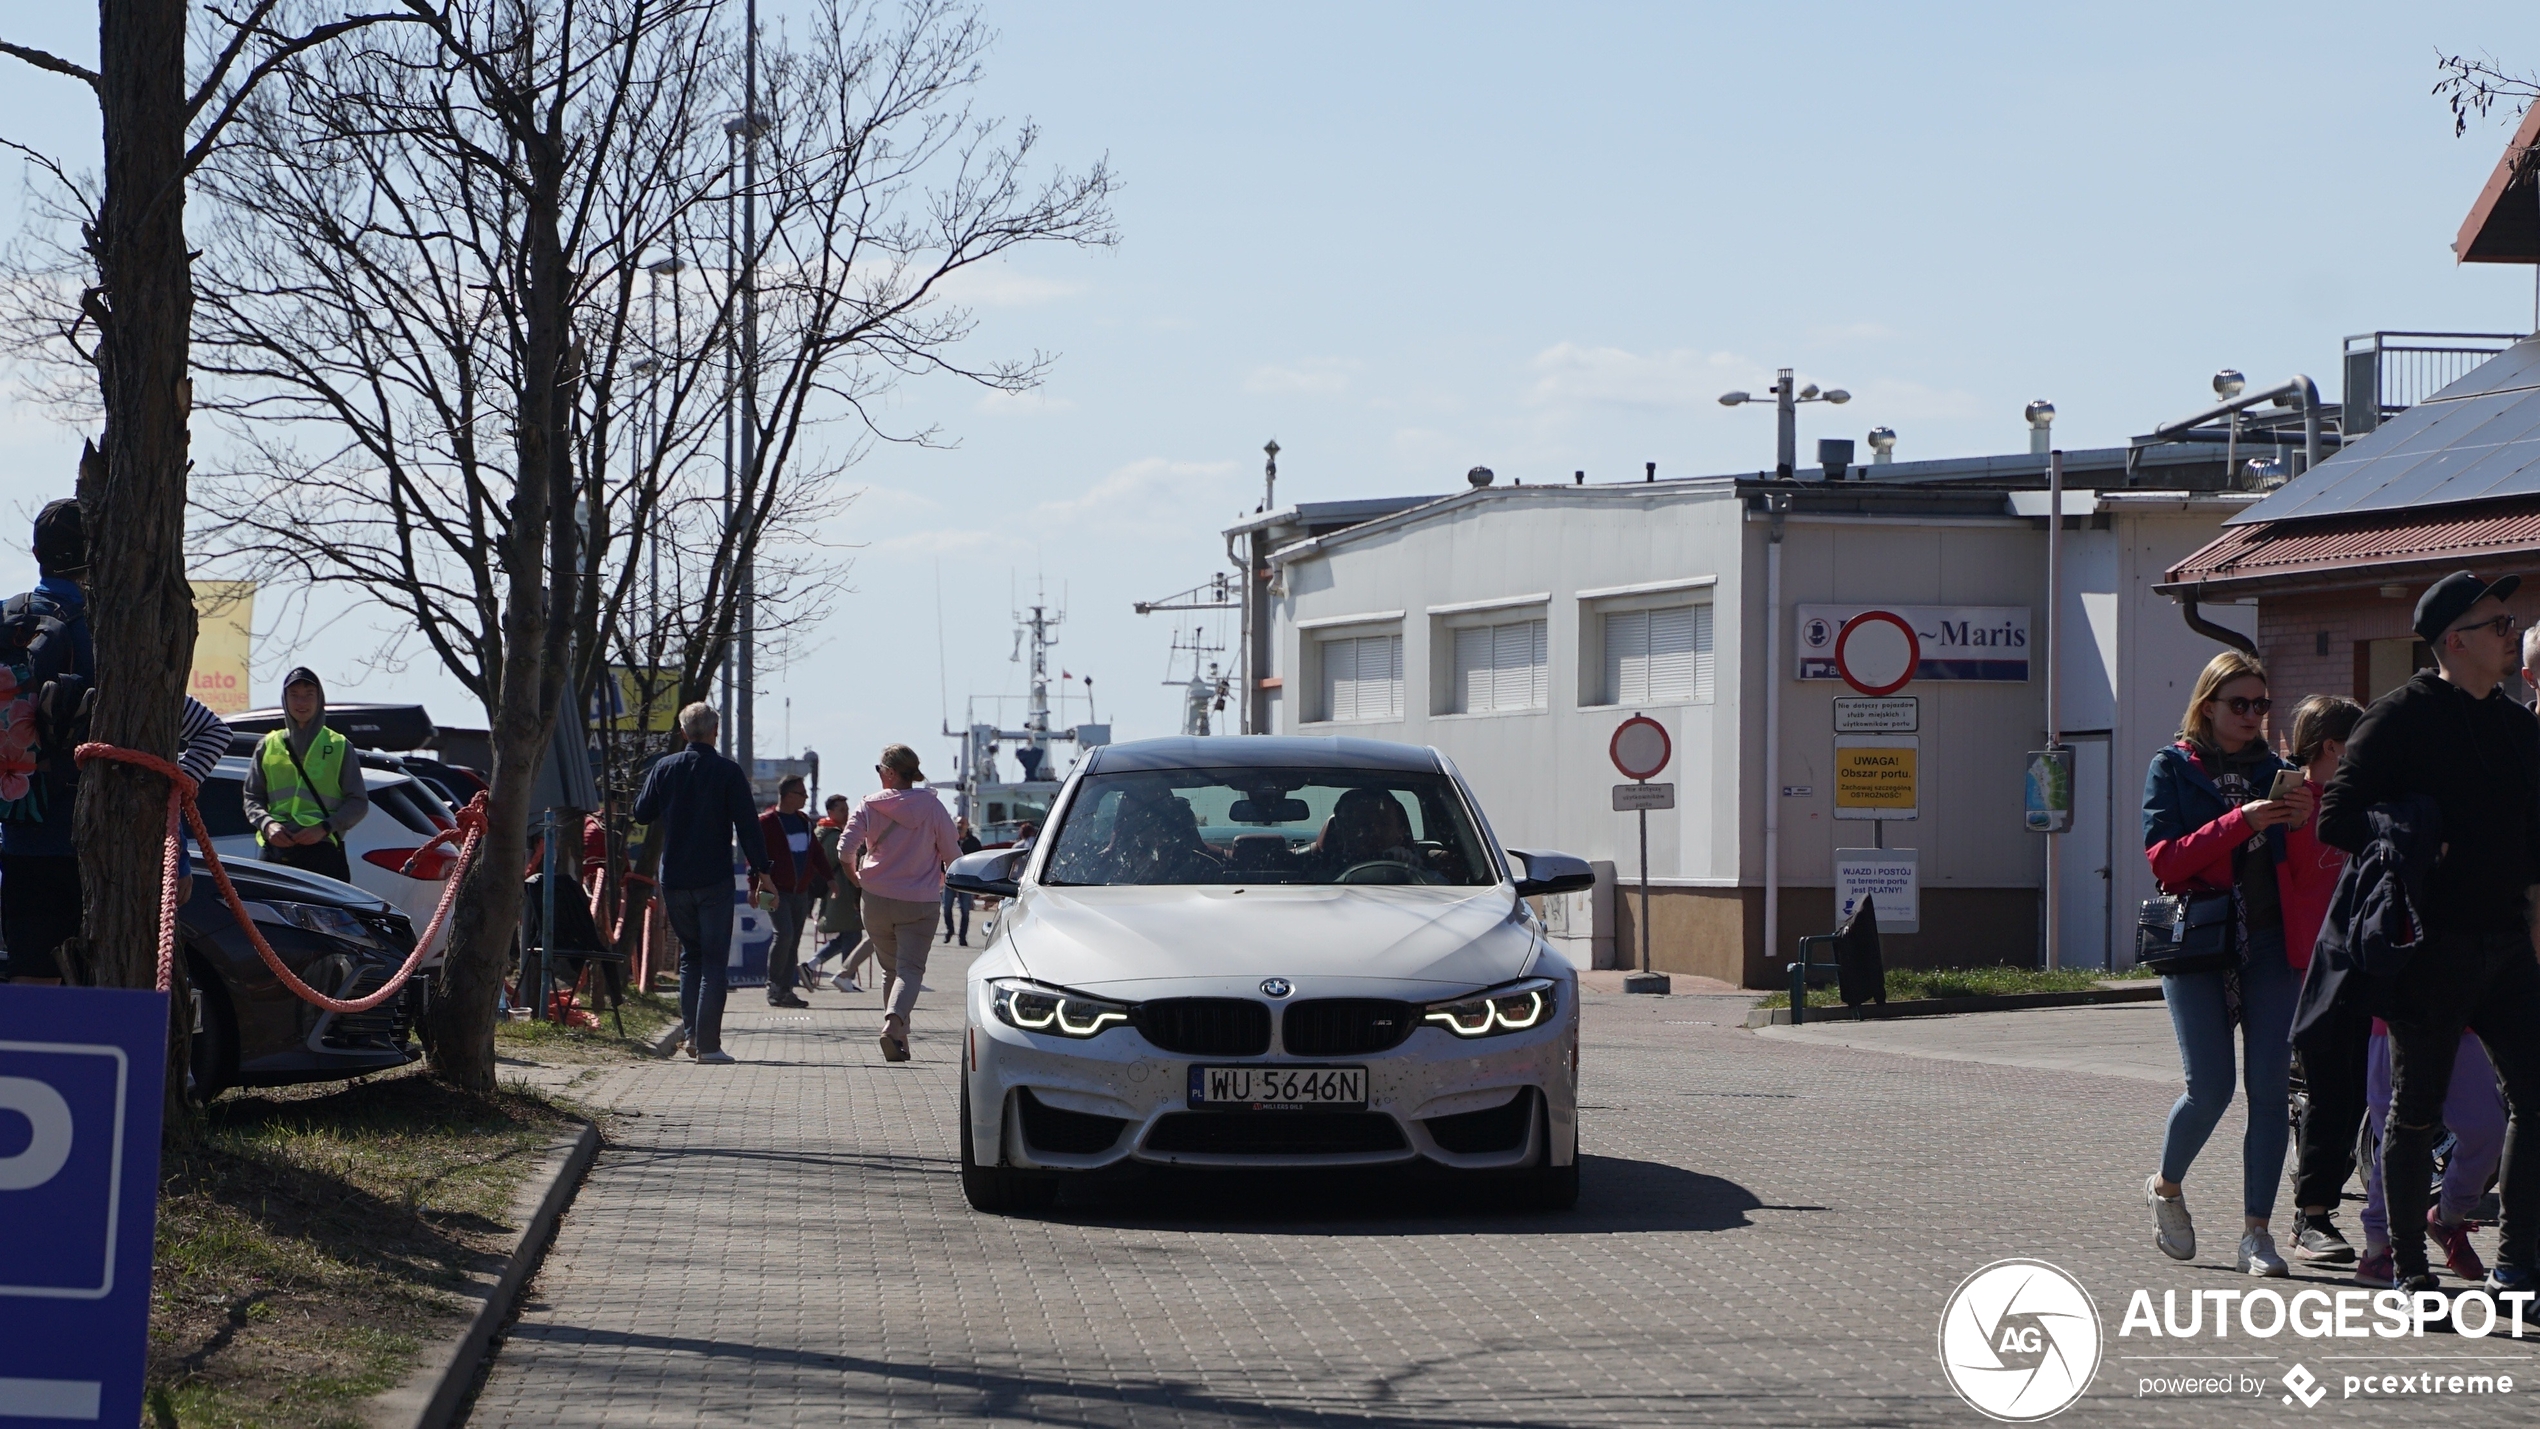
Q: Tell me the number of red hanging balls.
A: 0